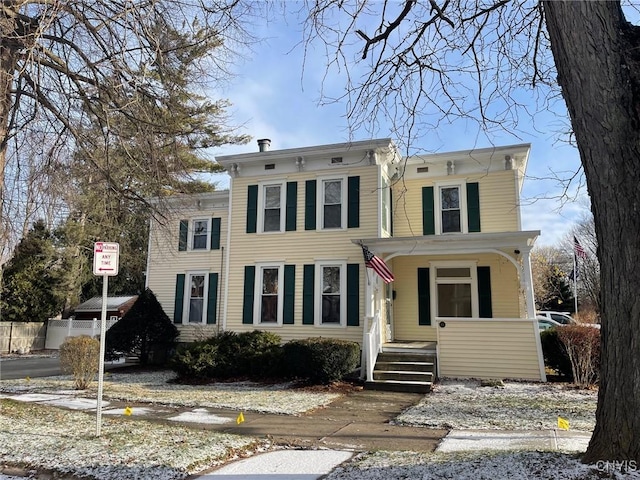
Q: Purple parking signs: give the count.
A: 0